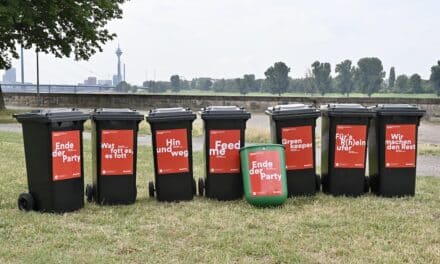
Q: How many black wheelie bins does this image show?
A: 7